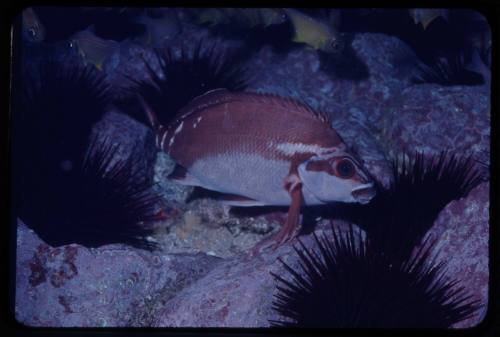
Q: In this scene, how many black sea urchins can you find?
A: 6